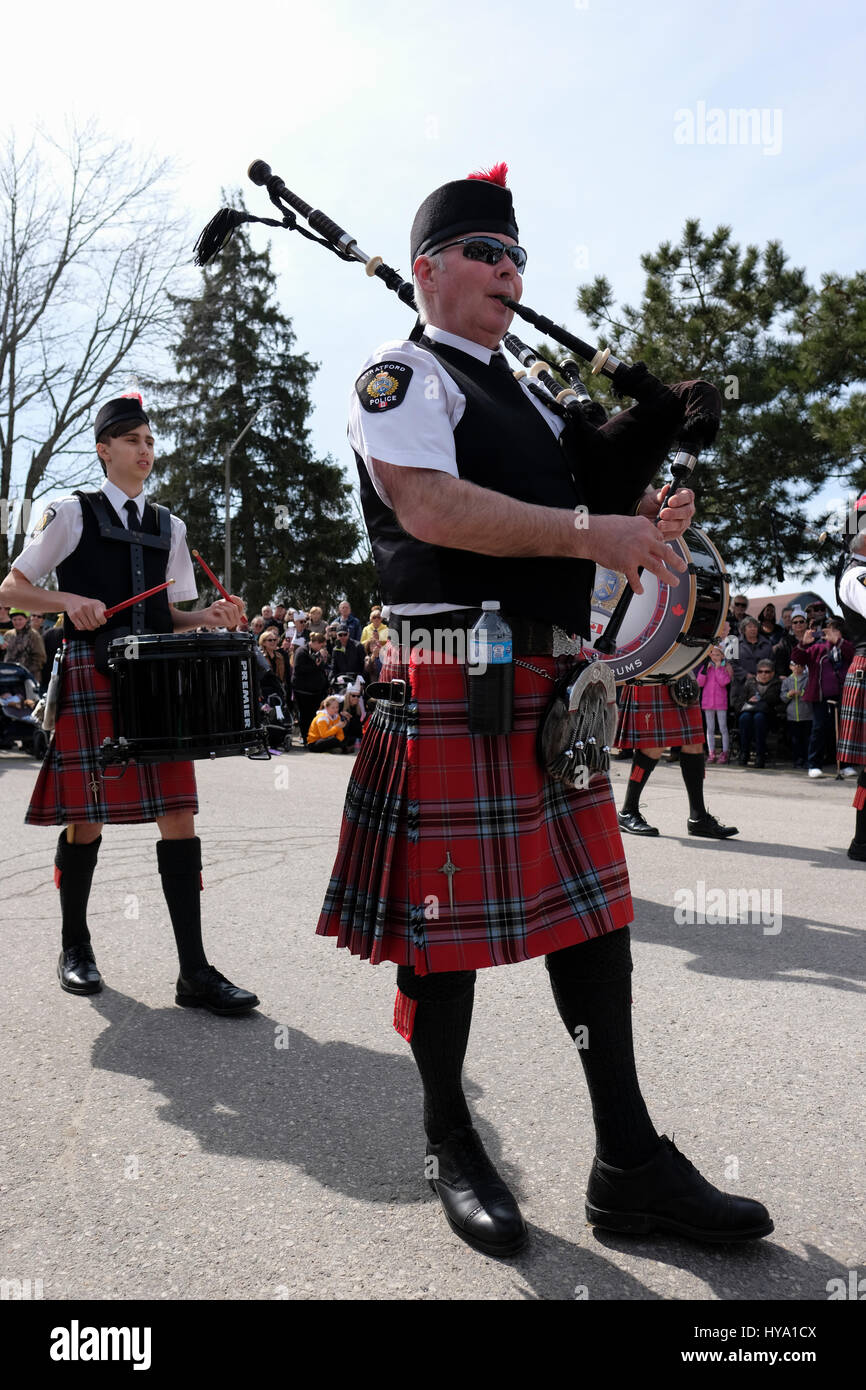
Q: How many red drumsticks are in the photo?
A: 2